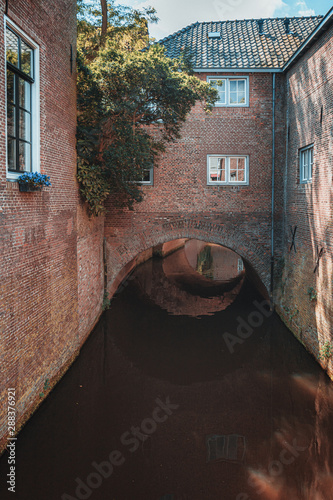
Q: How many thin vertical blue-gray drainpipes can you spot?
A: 1